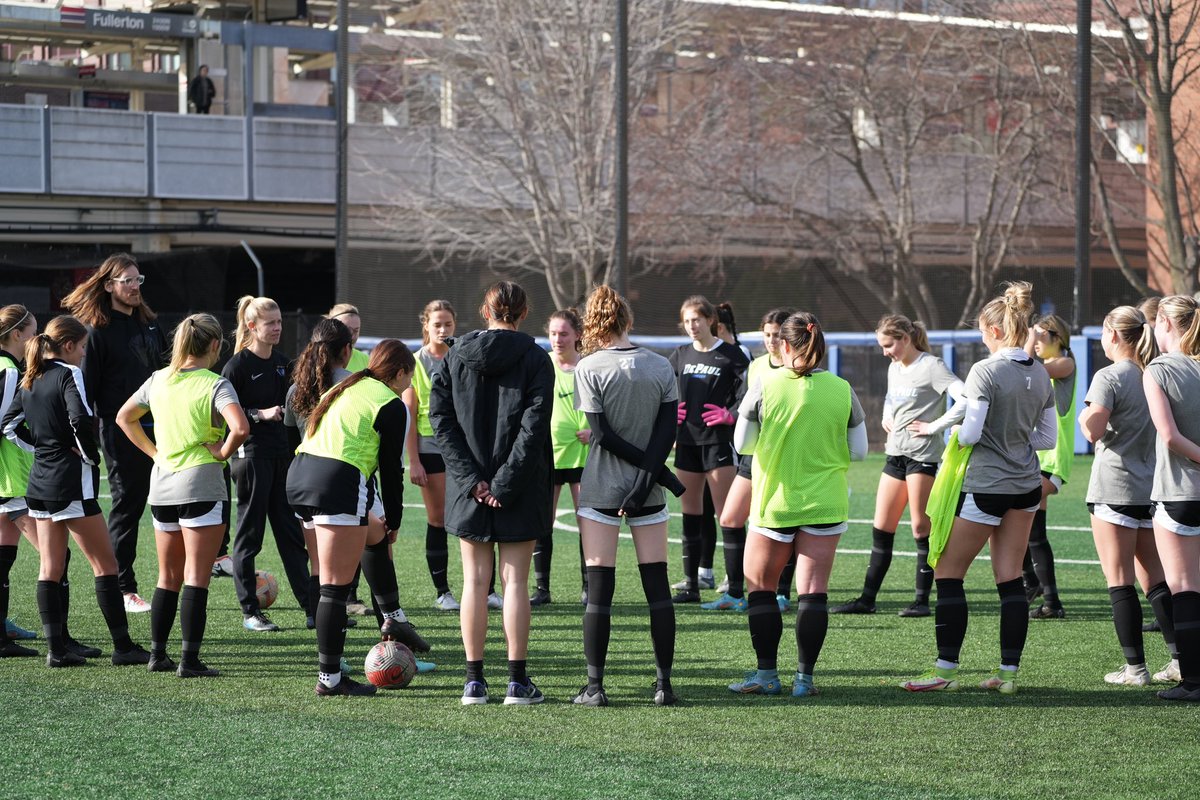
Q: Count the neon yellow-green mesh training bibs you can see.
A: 10